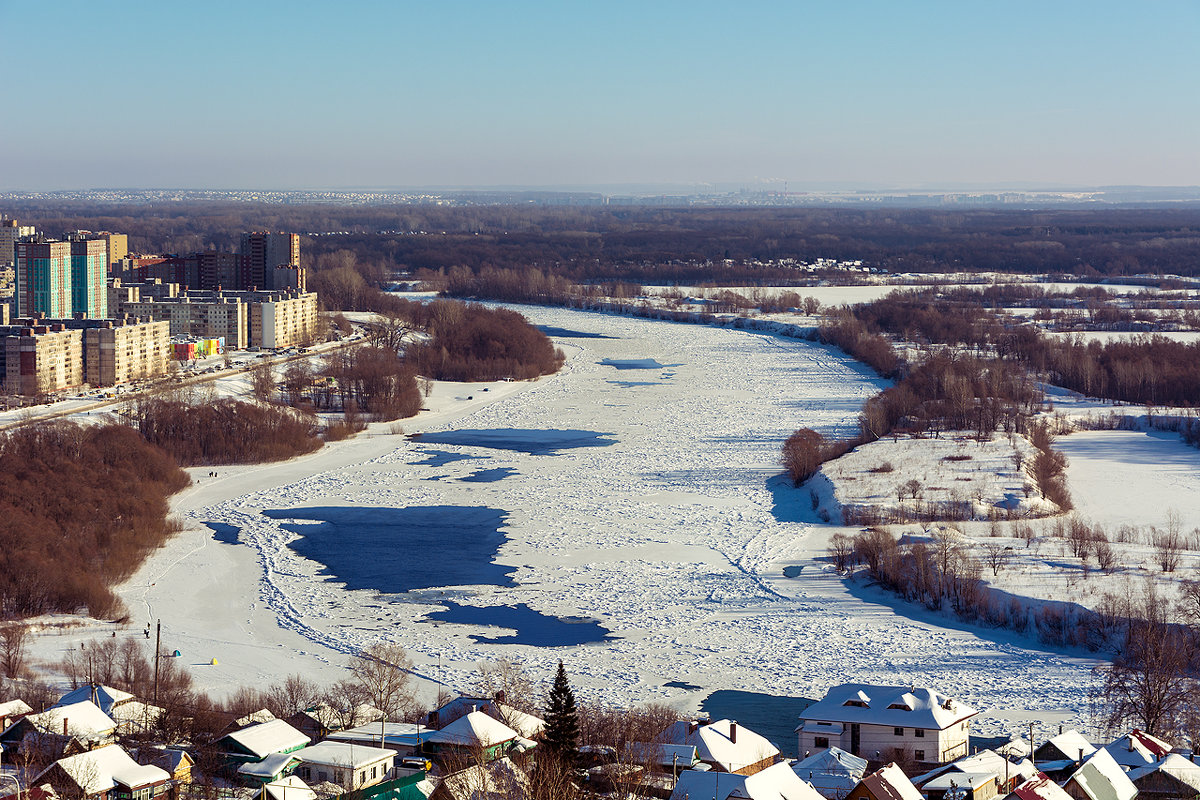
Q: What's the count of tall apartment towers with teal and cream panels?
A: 2